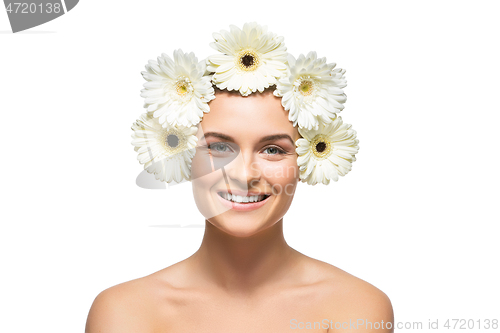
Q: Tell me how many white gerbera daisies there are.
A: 5